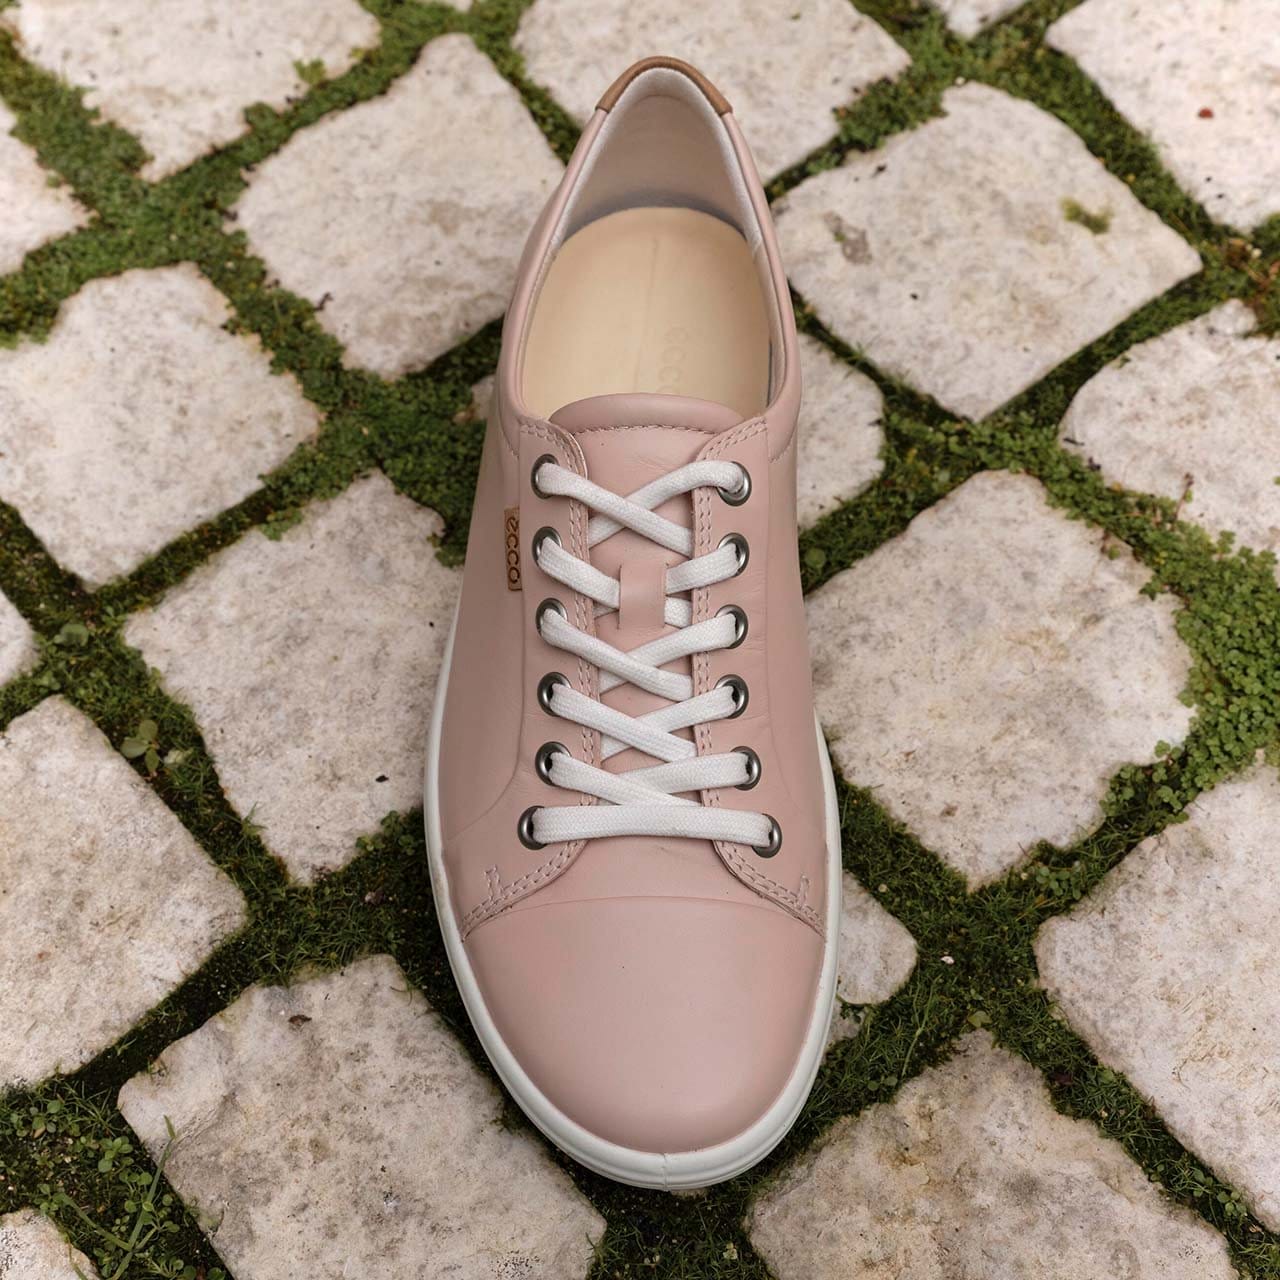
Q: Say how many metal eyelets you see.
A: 12